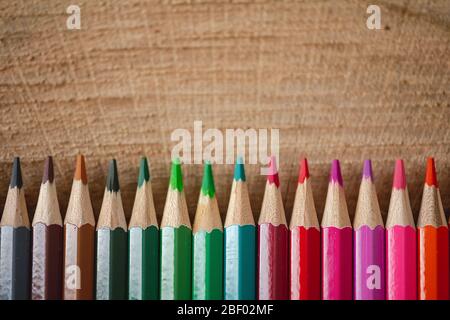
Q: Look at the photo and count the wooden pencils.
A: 14